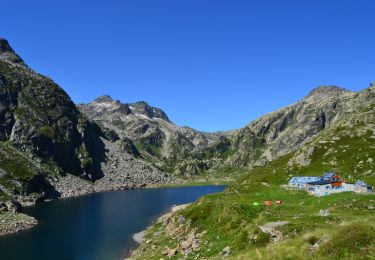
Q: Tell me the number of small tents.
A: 3